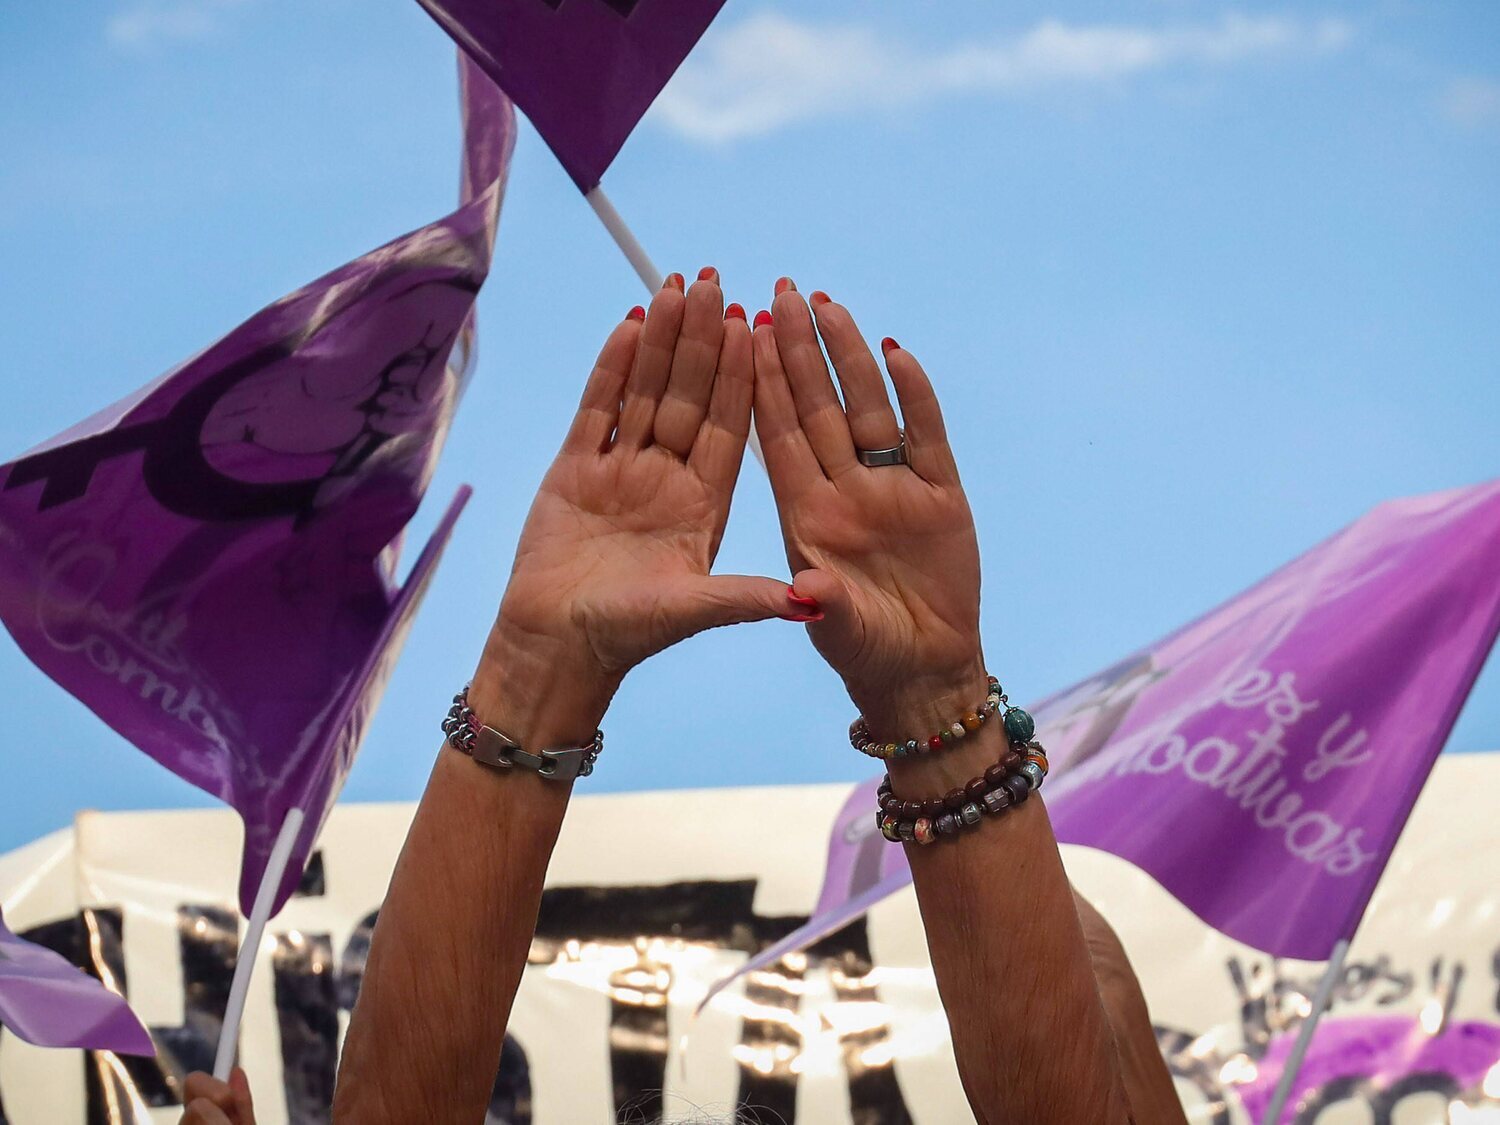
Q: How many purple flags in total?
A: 4